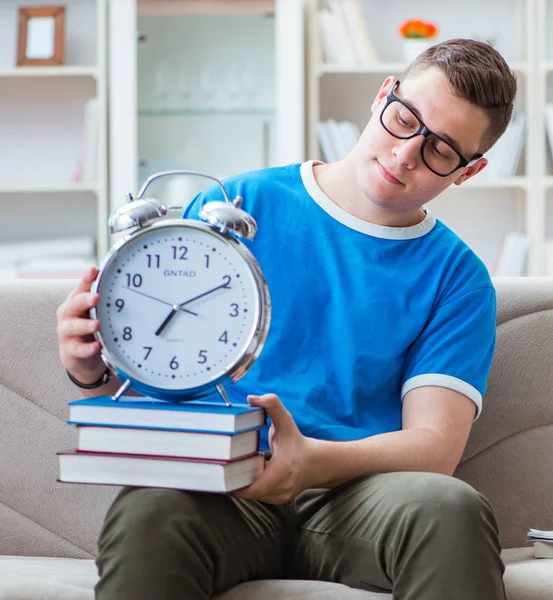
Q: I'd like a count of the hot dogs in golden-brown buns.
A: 0